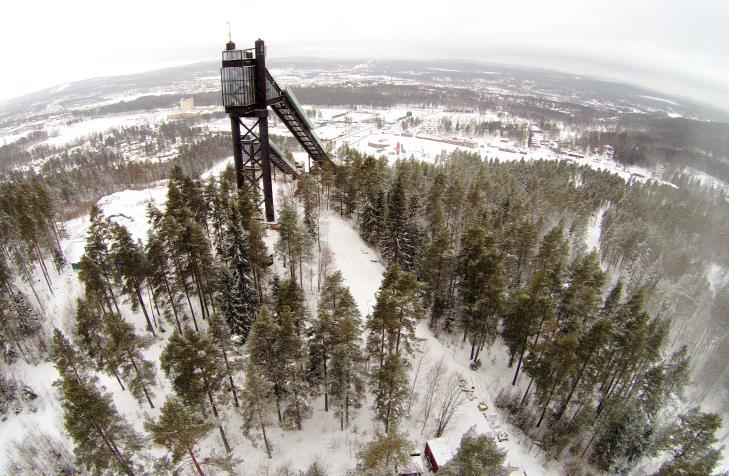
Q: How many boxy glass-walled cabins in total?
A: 1